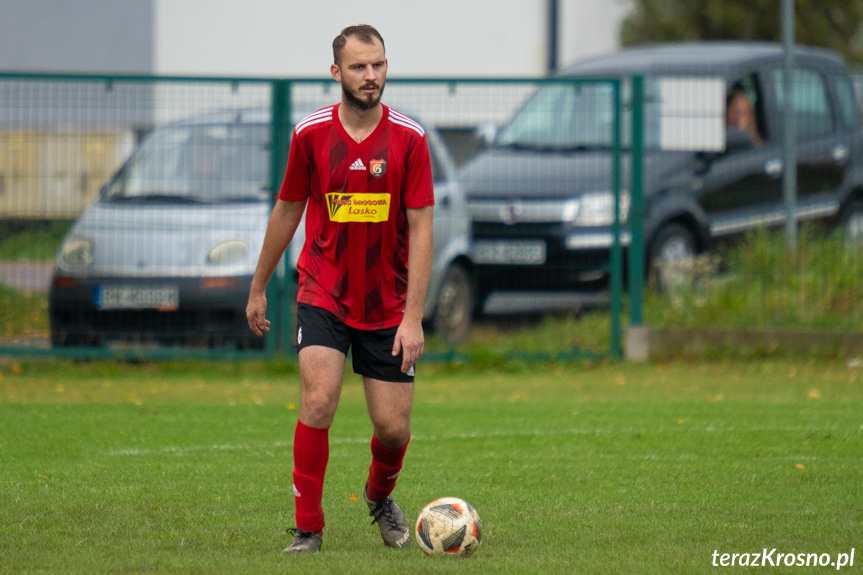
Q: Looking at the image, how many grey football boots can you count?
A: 2